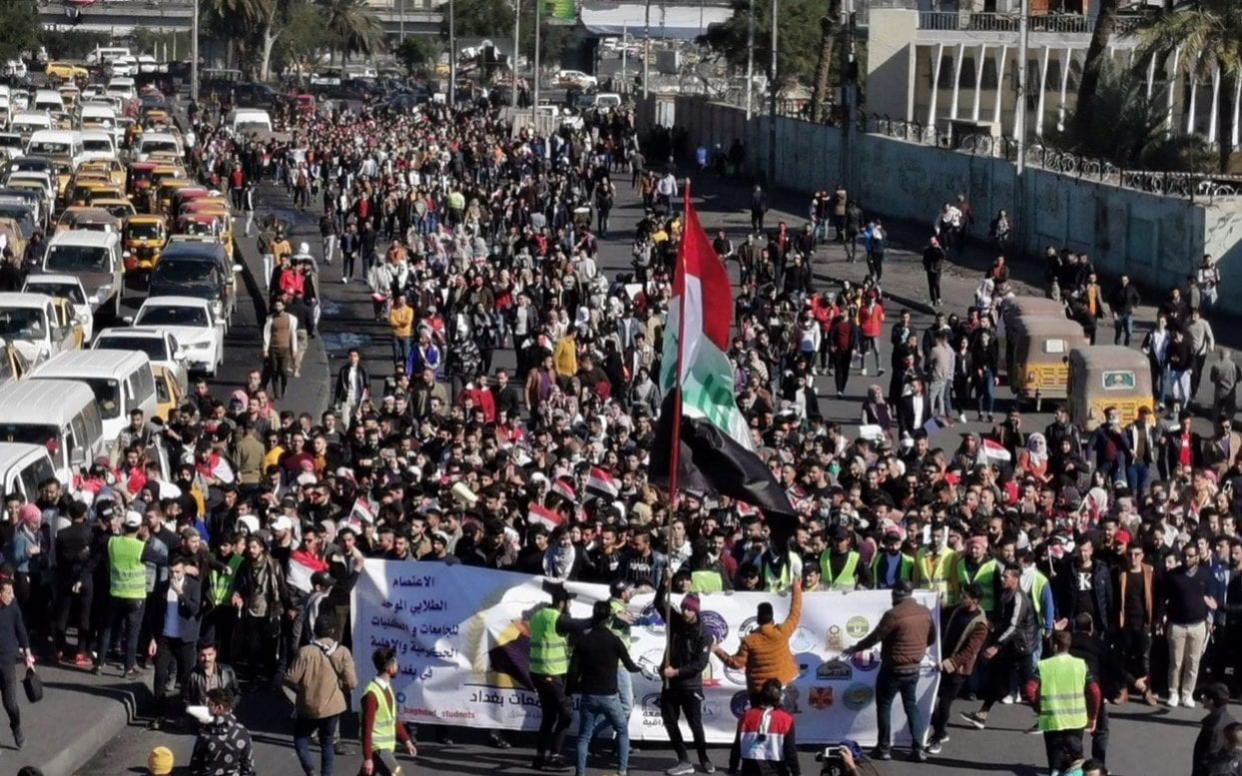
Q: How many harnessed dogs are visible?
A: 0